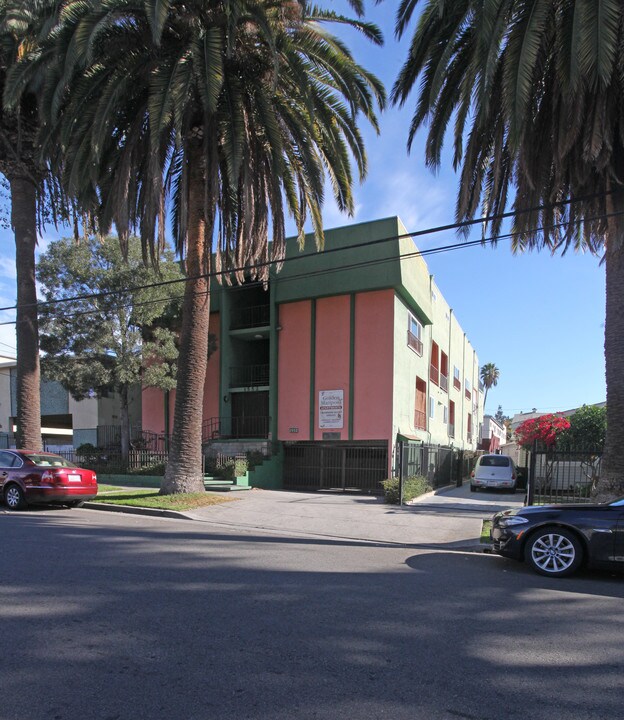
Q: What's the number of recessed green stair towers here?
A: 1